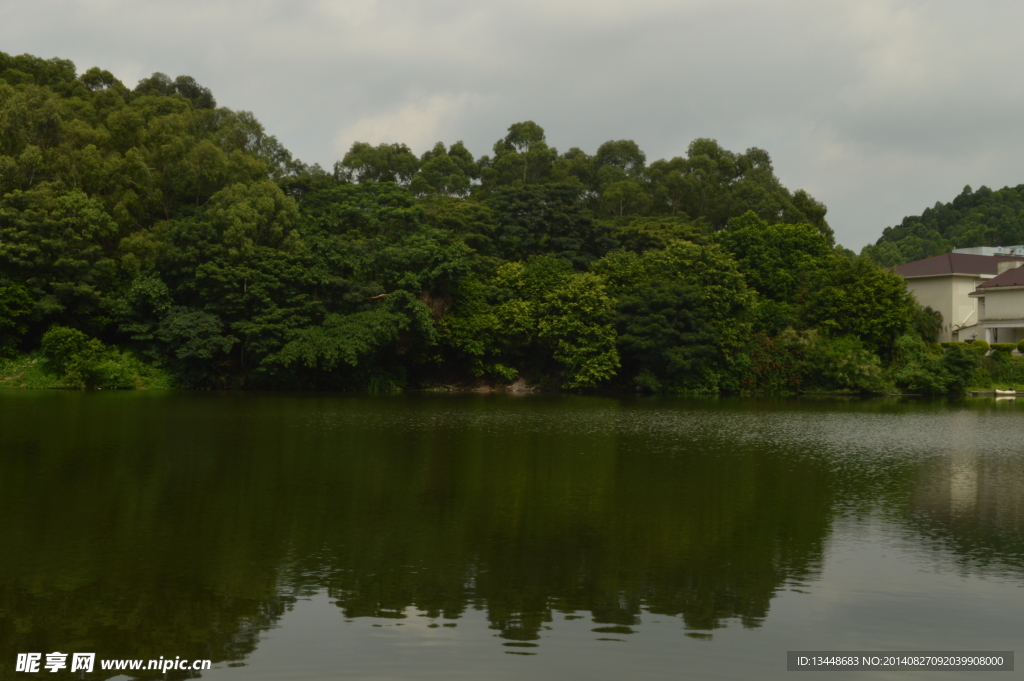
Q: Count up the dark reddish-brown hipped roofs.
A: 2